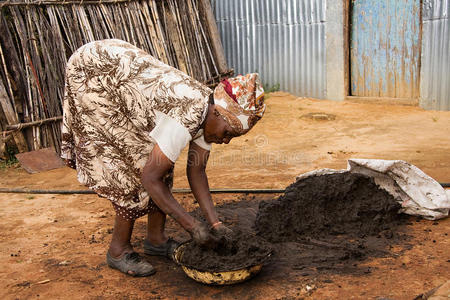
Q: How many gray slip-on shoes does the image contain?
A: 2